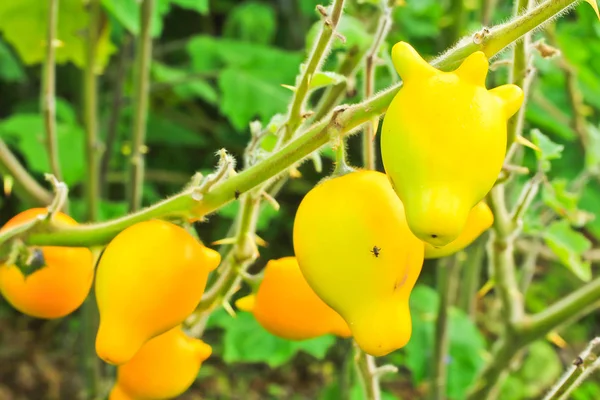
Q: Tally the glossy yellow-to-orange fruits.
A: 7